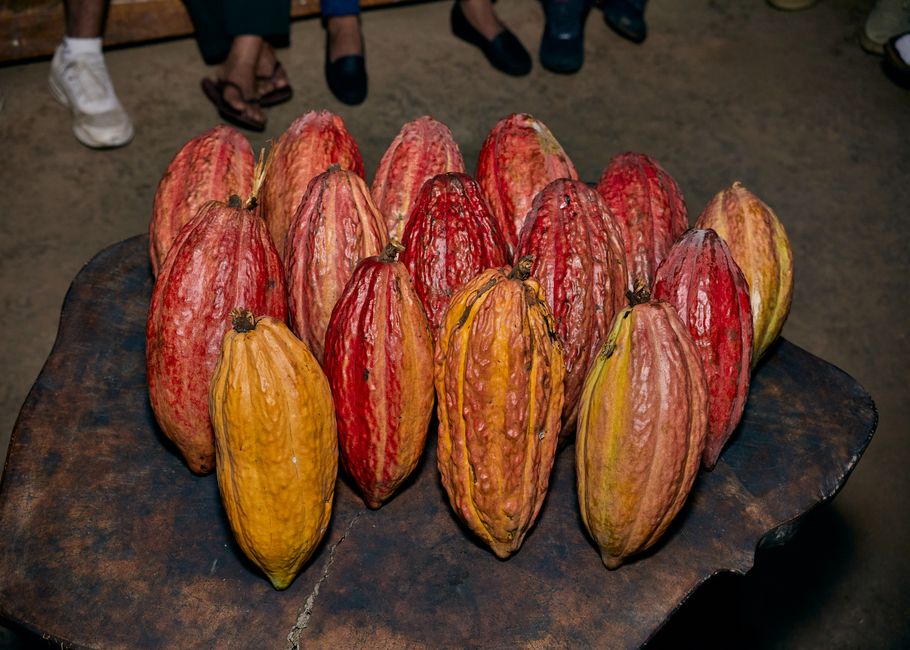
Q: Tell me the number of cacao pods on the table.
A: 15